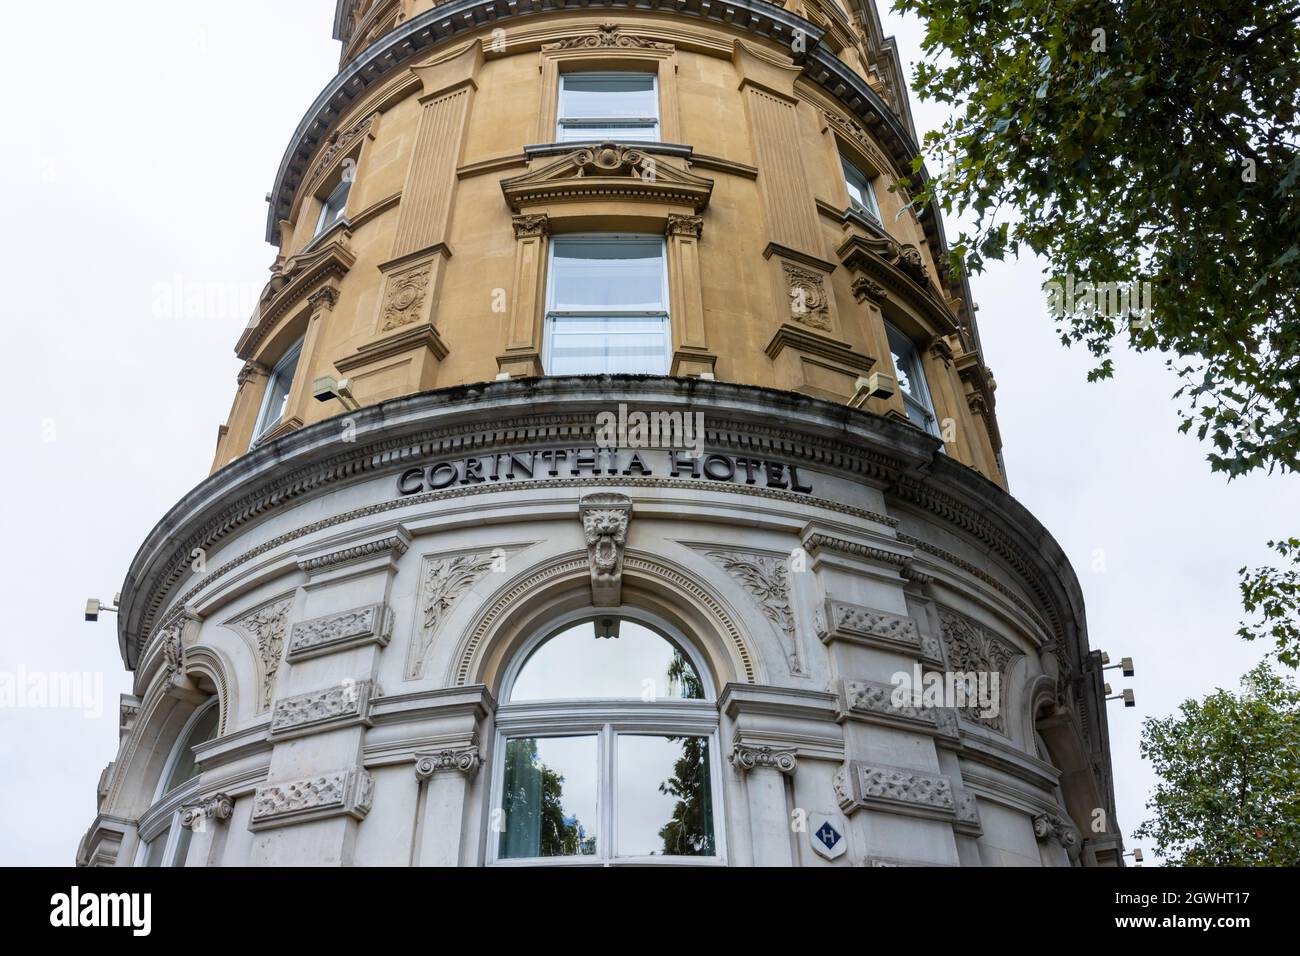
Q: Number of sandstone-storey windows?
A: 6